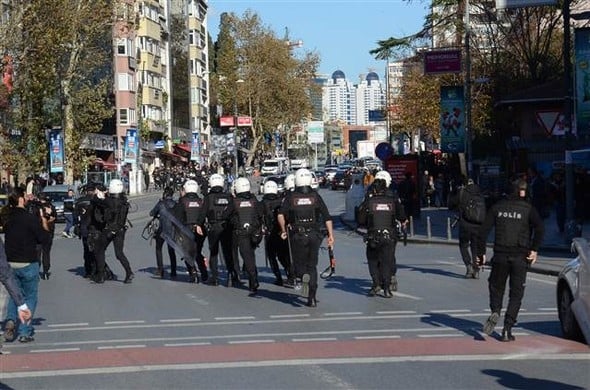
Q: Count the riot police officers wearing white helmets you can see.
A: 8